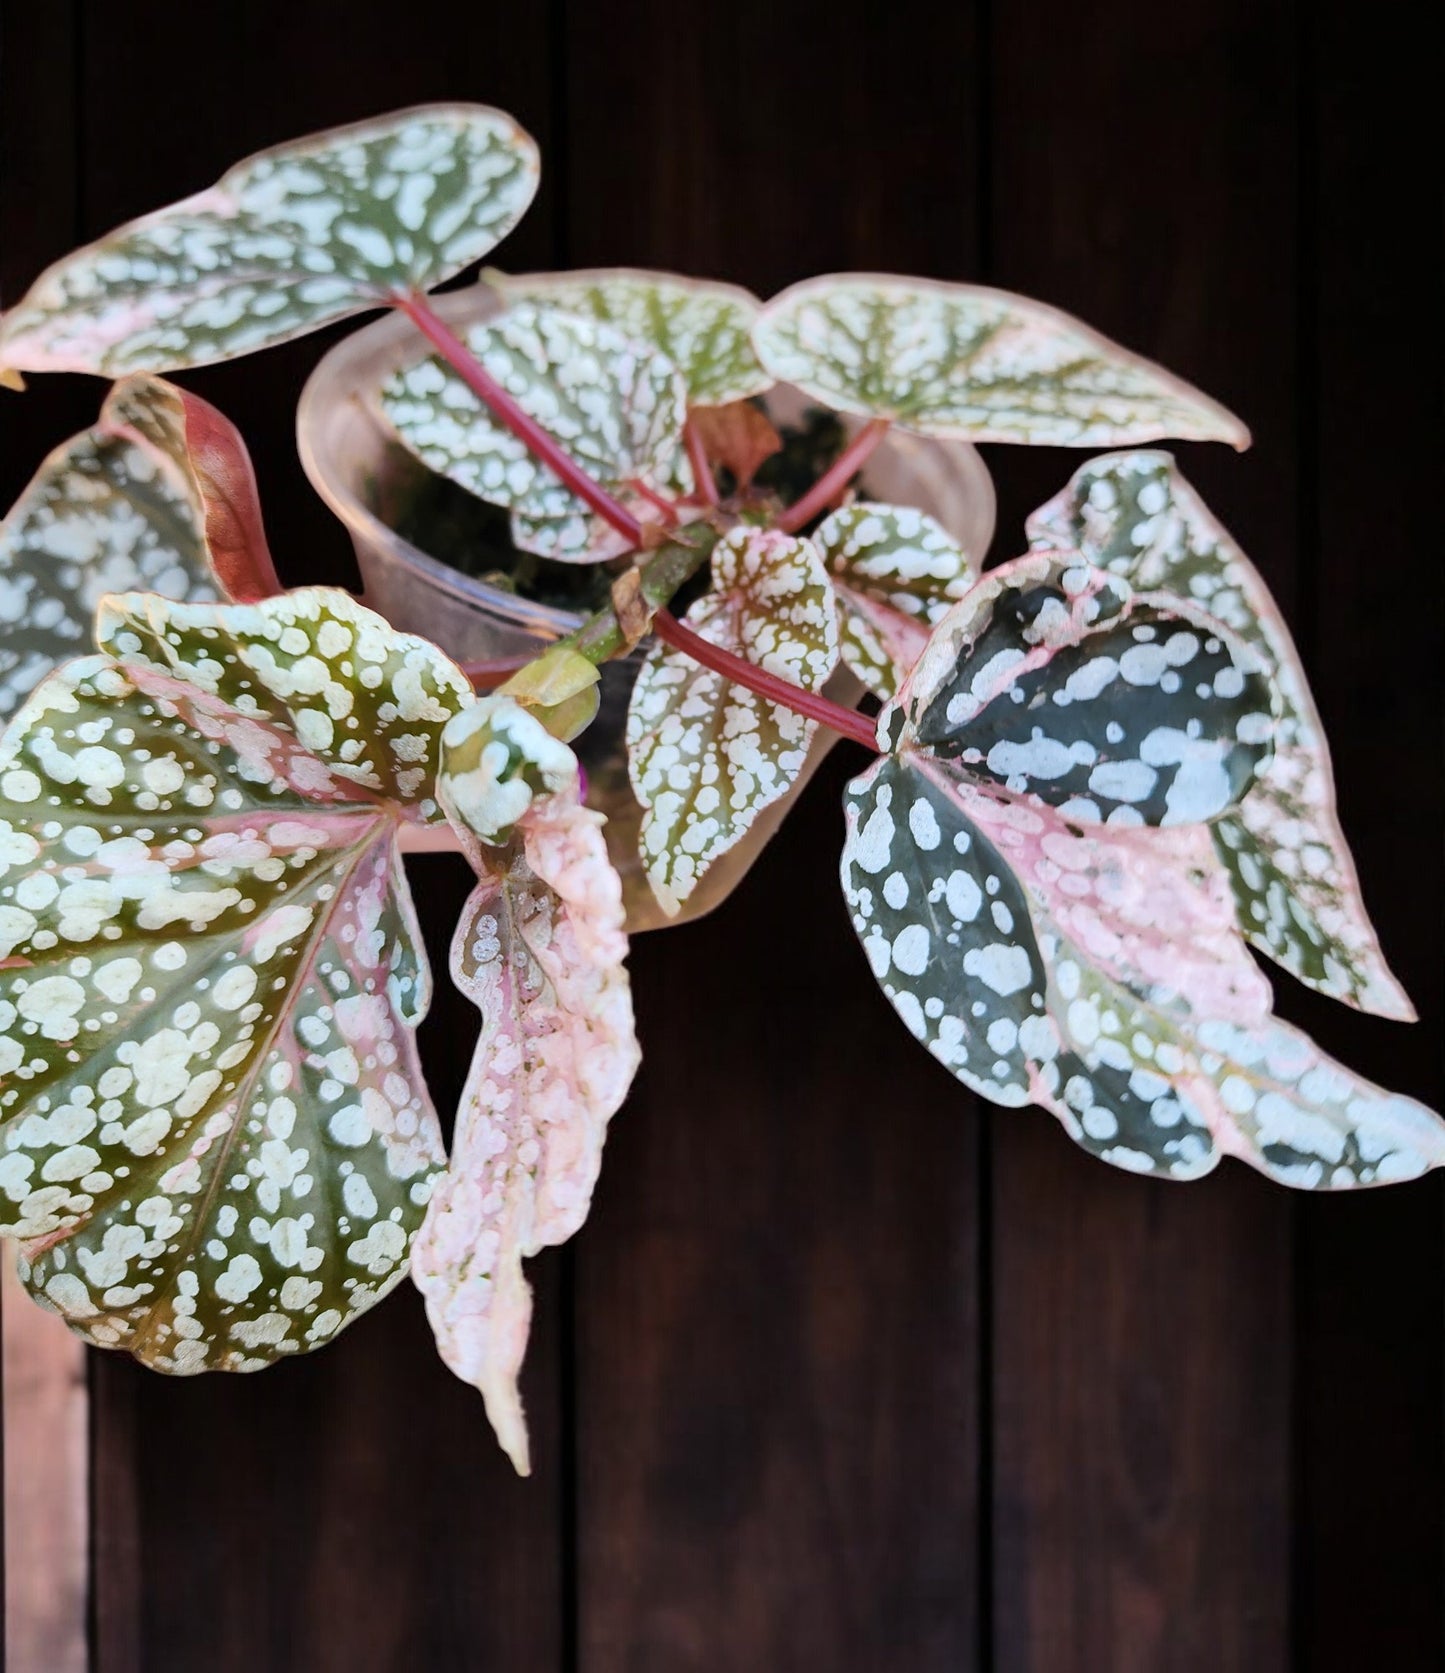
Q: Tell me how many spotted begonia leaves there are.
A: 11